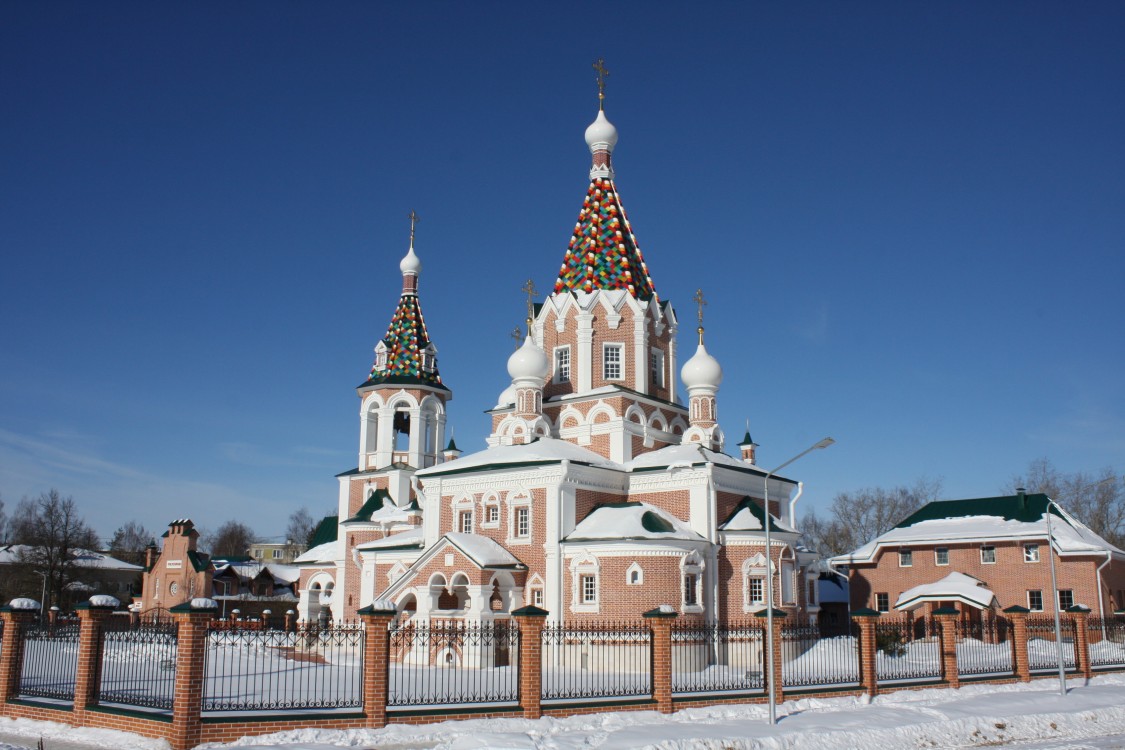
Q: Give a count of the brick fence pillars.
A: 11